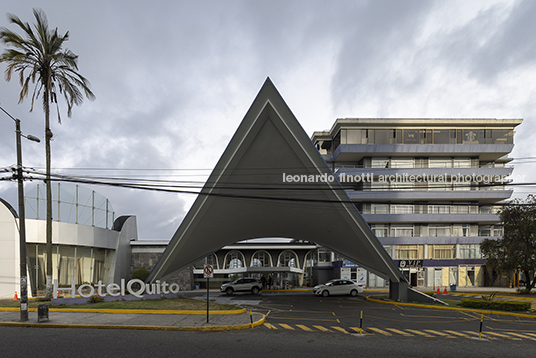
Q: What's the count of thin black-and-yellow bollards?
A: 3